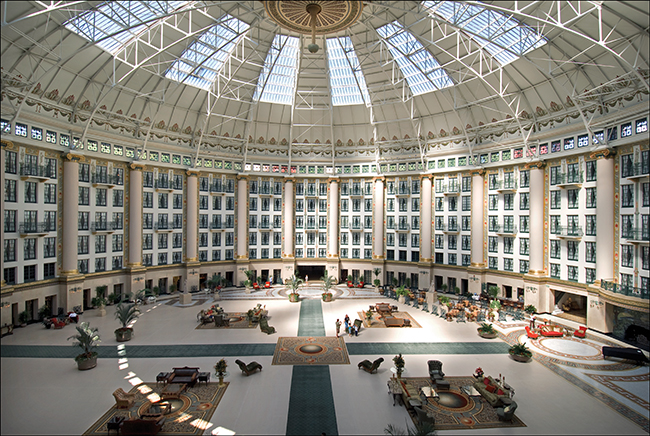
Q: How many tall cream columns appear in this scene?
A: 11